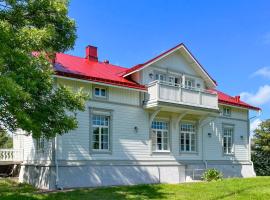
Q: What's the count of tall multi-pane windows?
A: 4